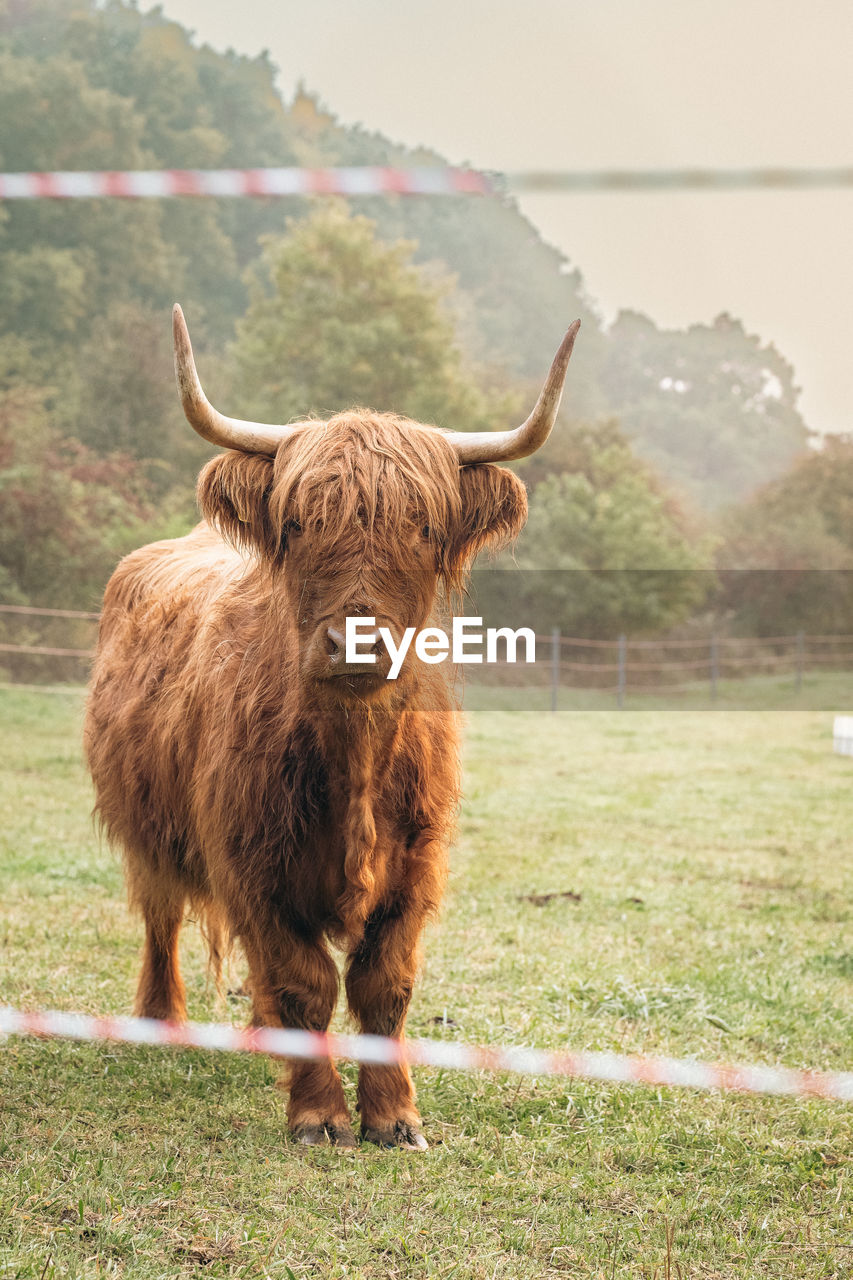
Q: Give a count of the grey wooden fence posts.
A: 4